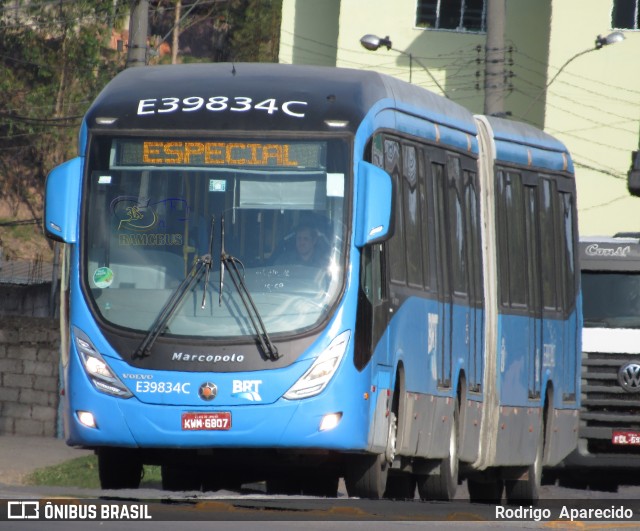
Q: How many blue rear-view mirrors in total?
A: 2